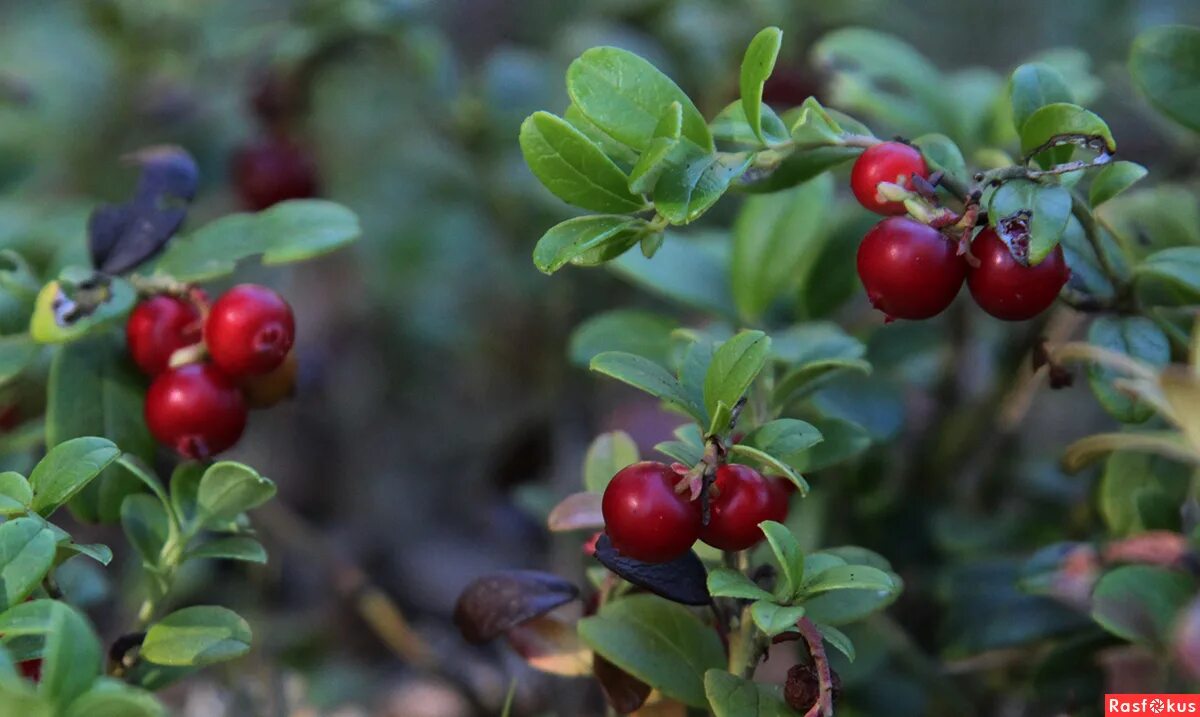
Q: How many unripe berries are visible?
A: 1